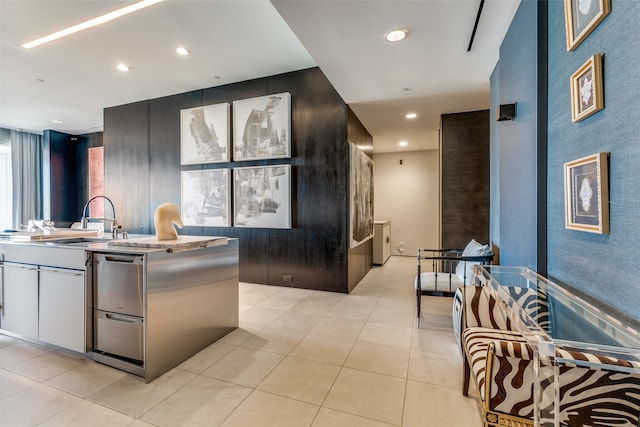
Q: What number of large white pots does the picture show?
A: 0